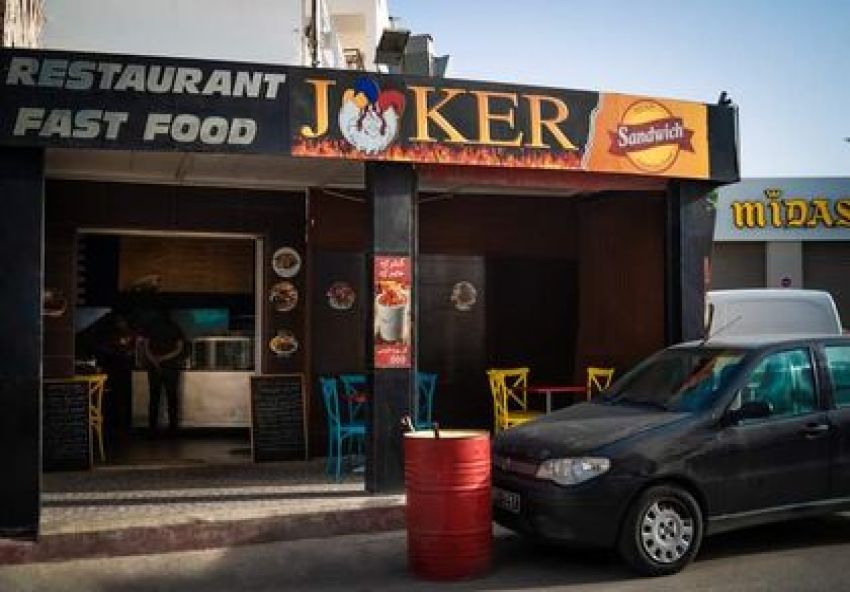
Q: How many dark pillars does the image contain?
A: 3